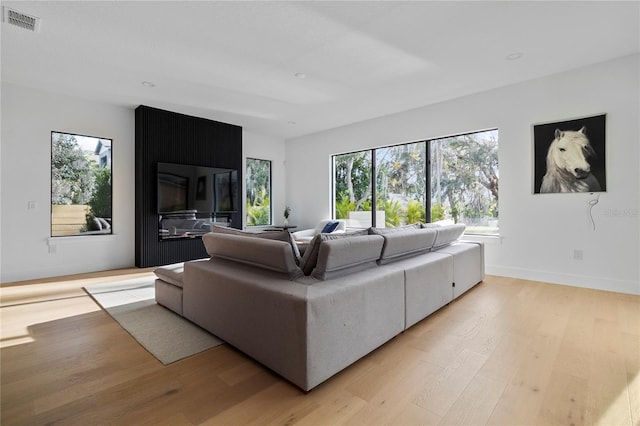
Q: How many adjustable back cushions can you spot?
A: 4